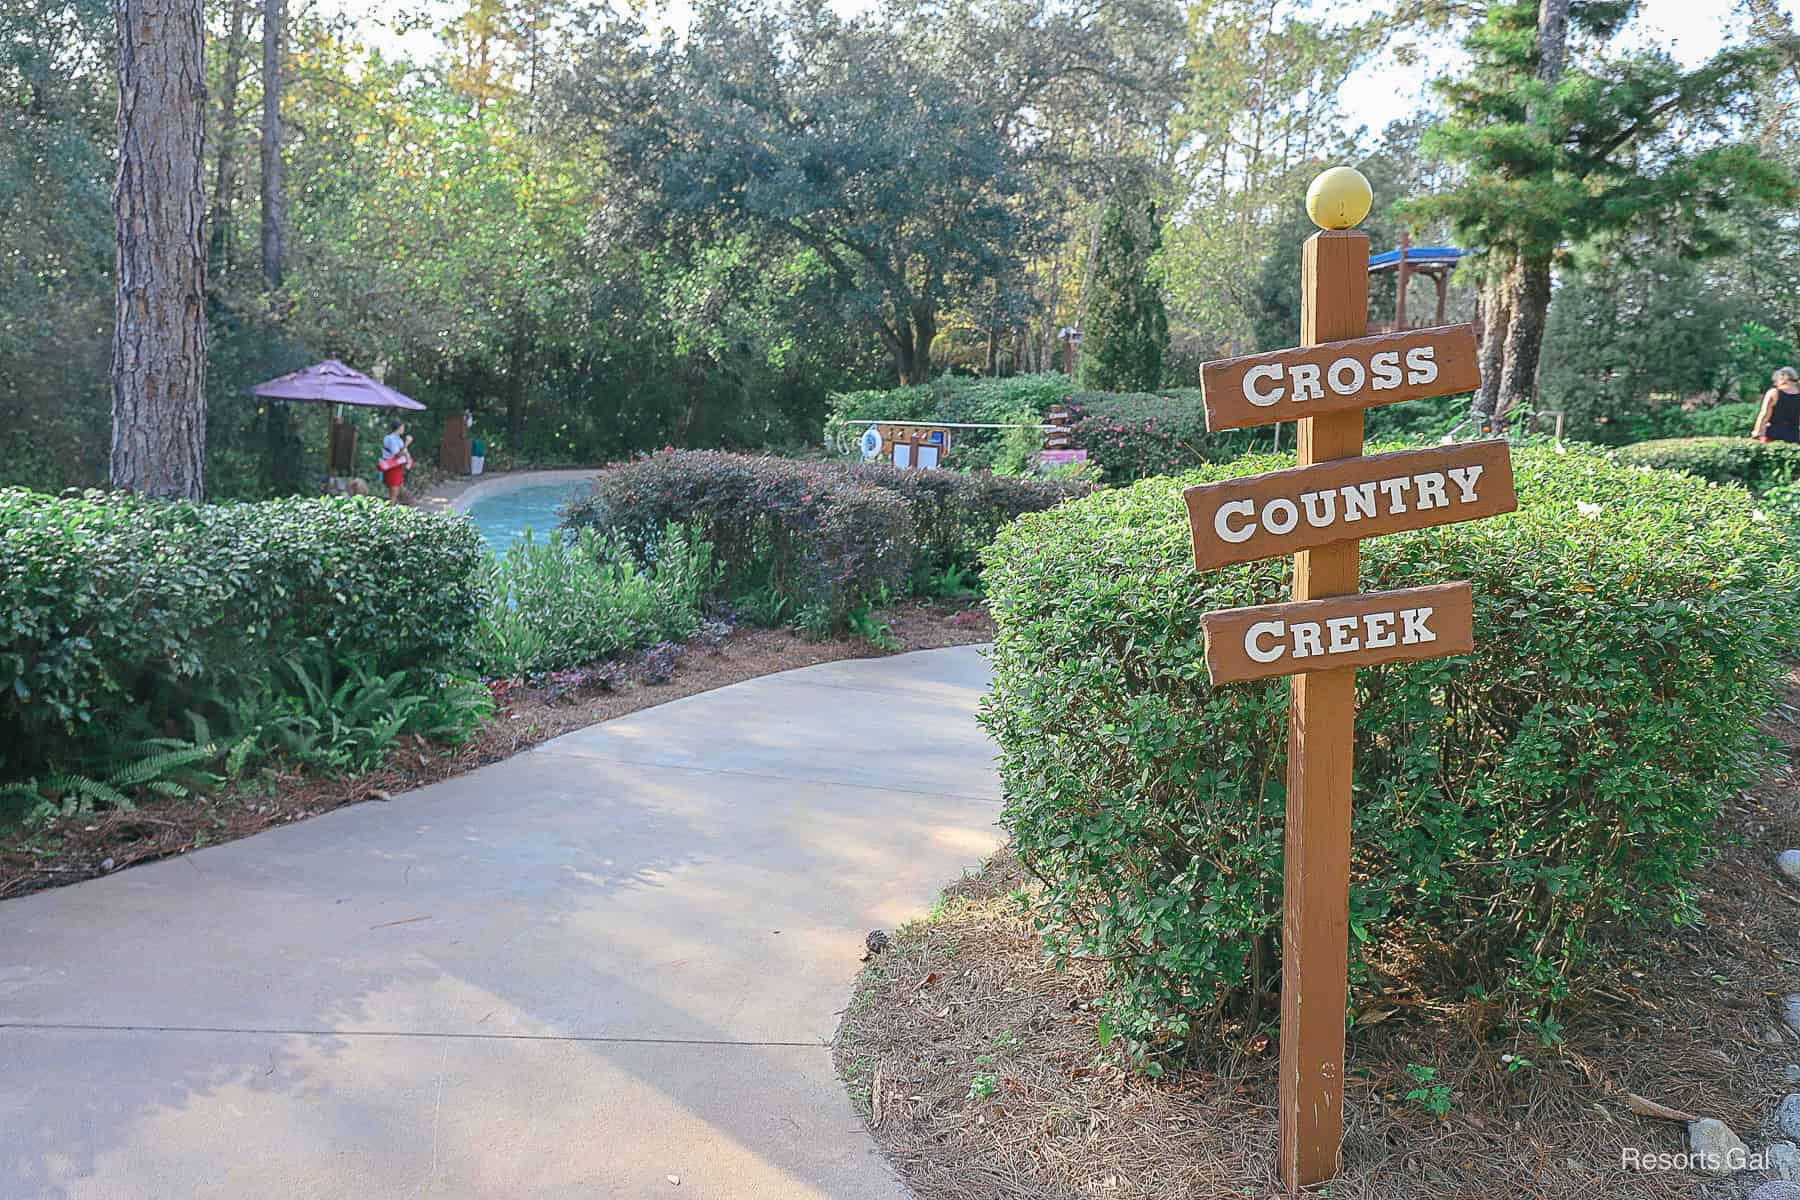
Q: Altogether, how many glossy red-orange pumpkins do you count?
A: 0